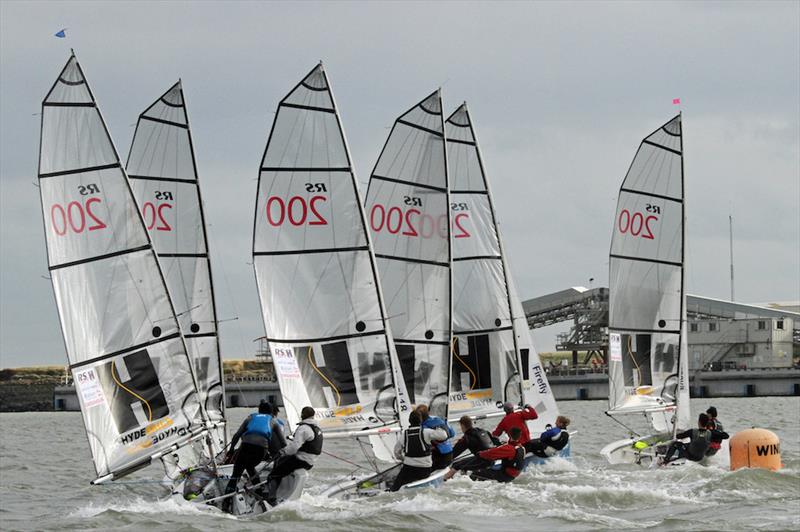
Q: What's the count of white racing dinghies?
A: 6